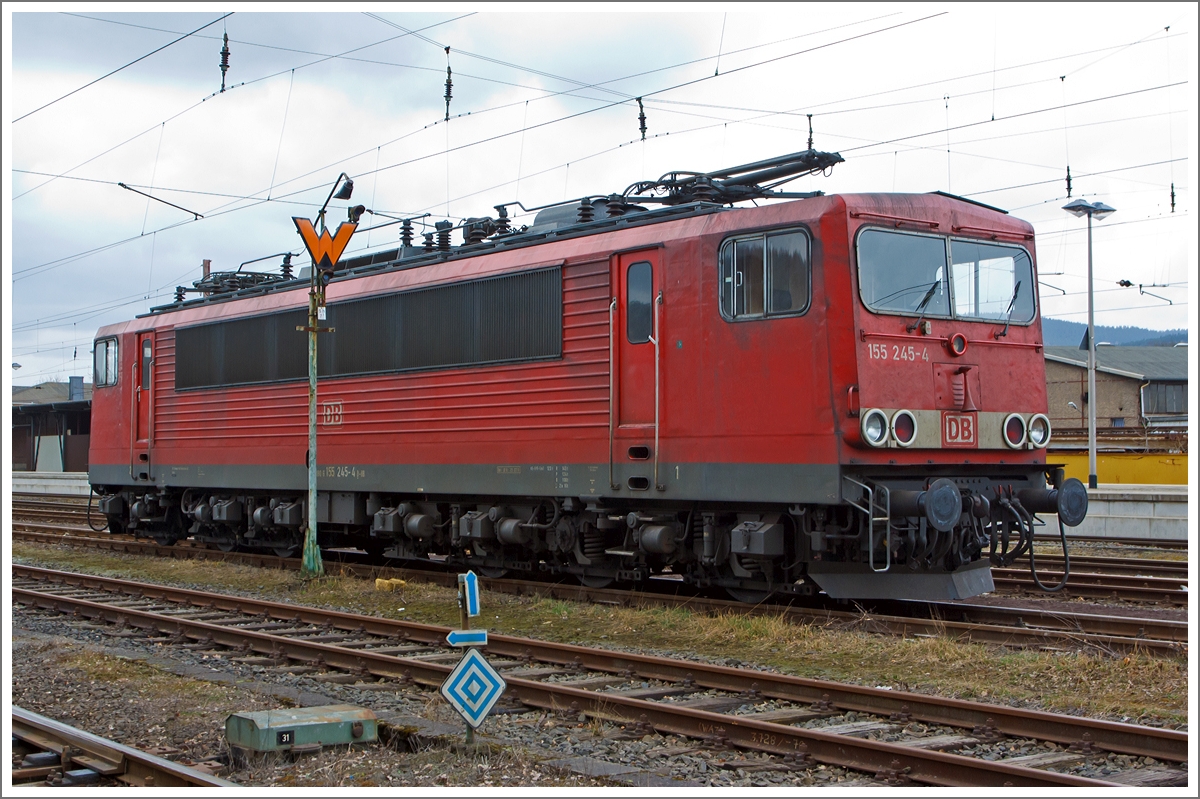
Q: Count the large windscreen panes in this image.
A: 2